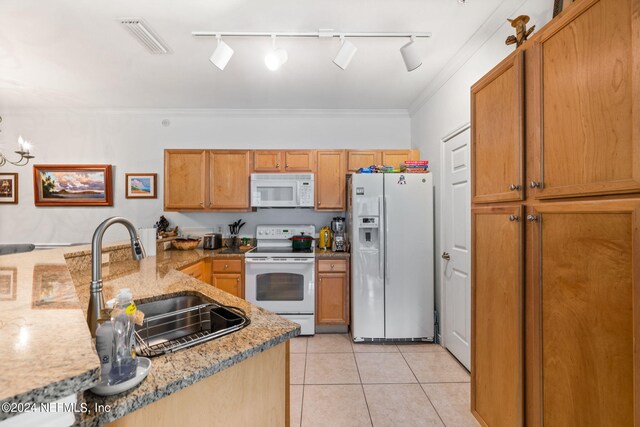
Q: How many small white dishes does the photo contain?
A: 1